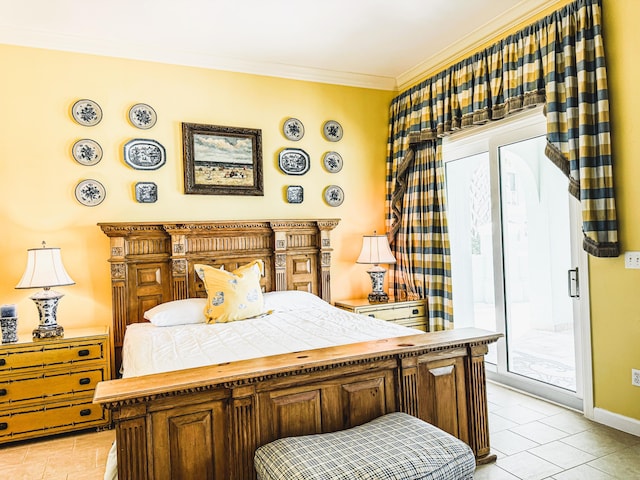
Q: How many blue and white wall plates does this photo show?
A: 12